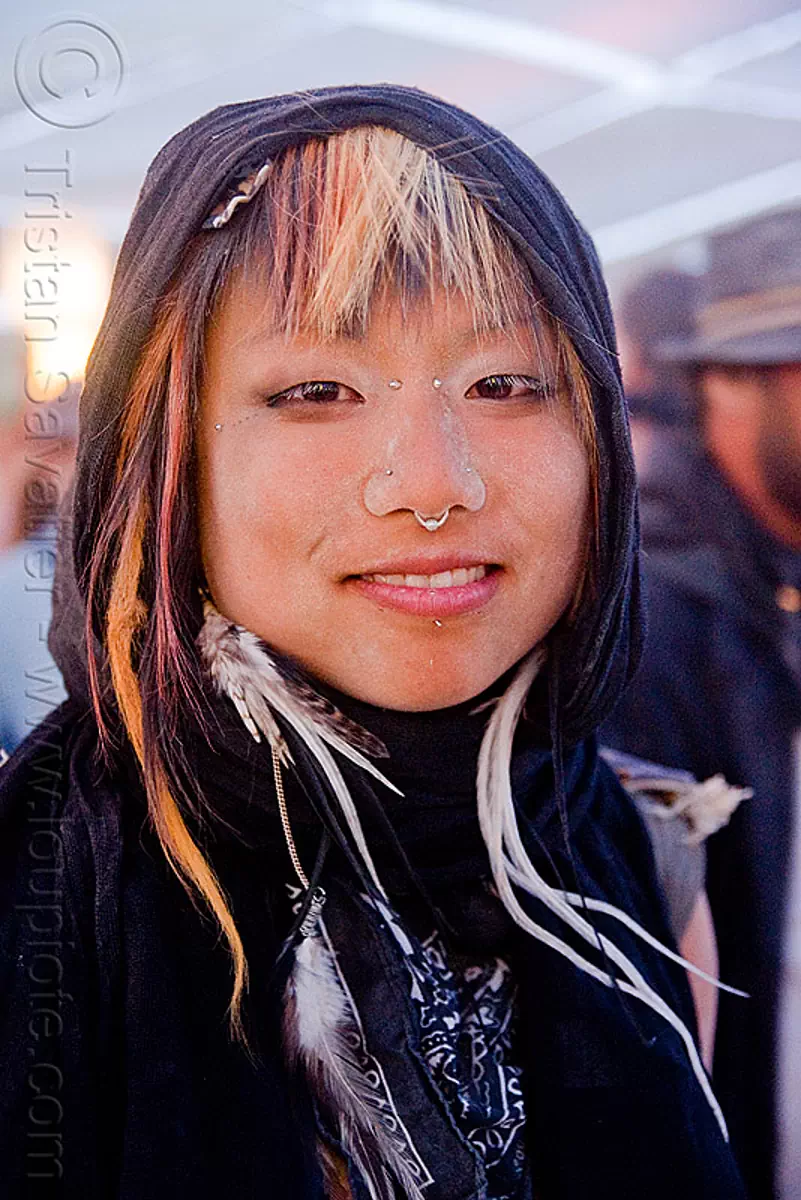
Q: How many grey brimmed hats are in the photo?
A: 1